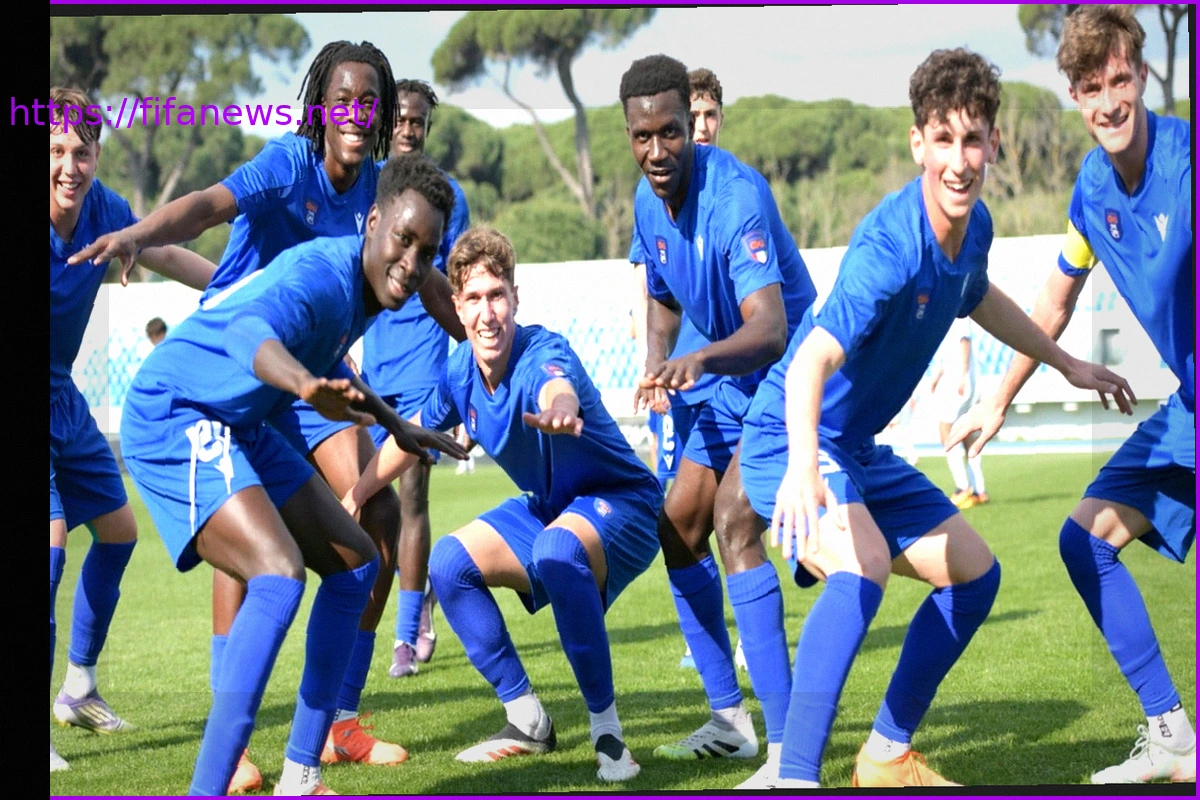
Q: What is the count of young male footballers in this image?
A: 9